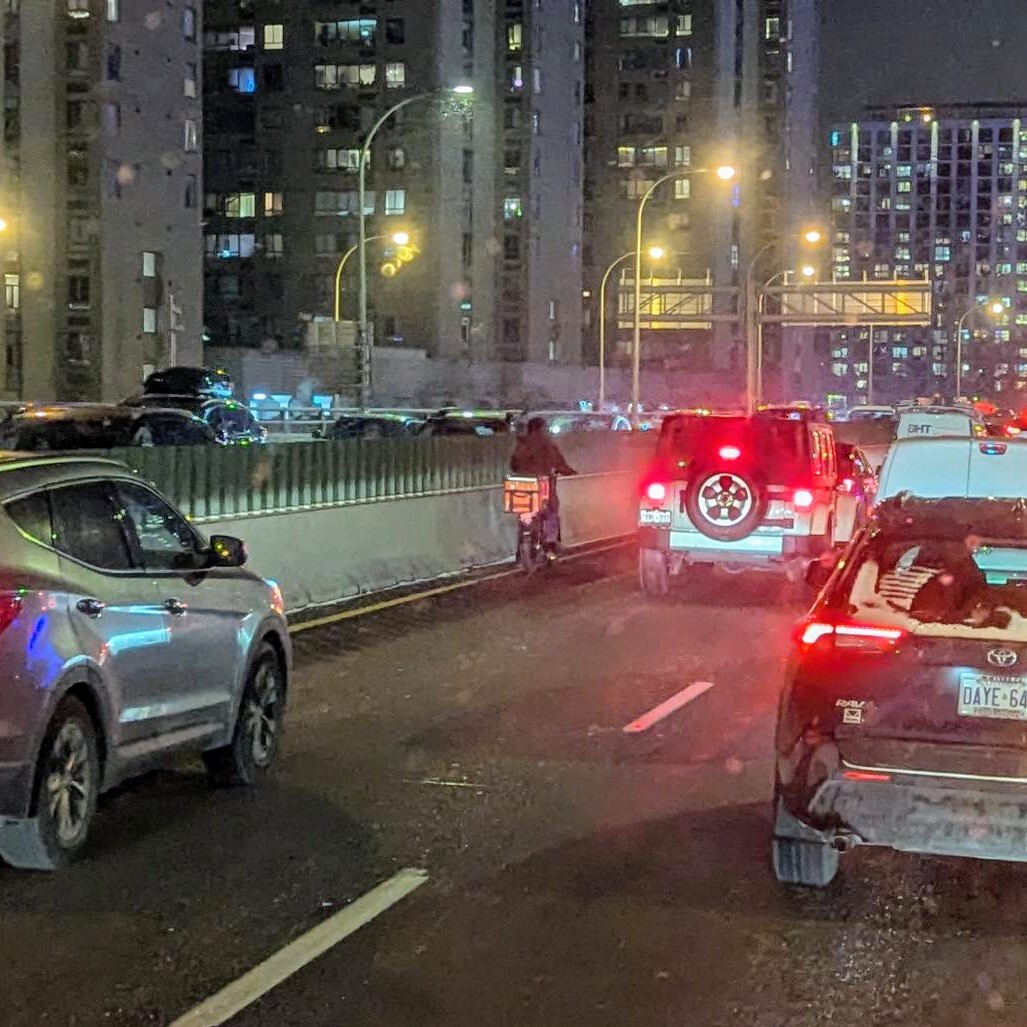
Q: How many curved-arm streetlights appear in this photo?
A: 7